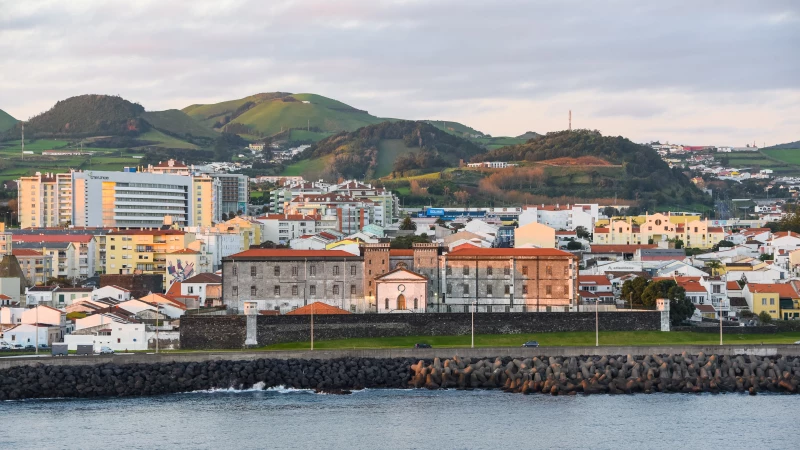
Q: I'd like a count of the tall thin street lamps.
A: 6